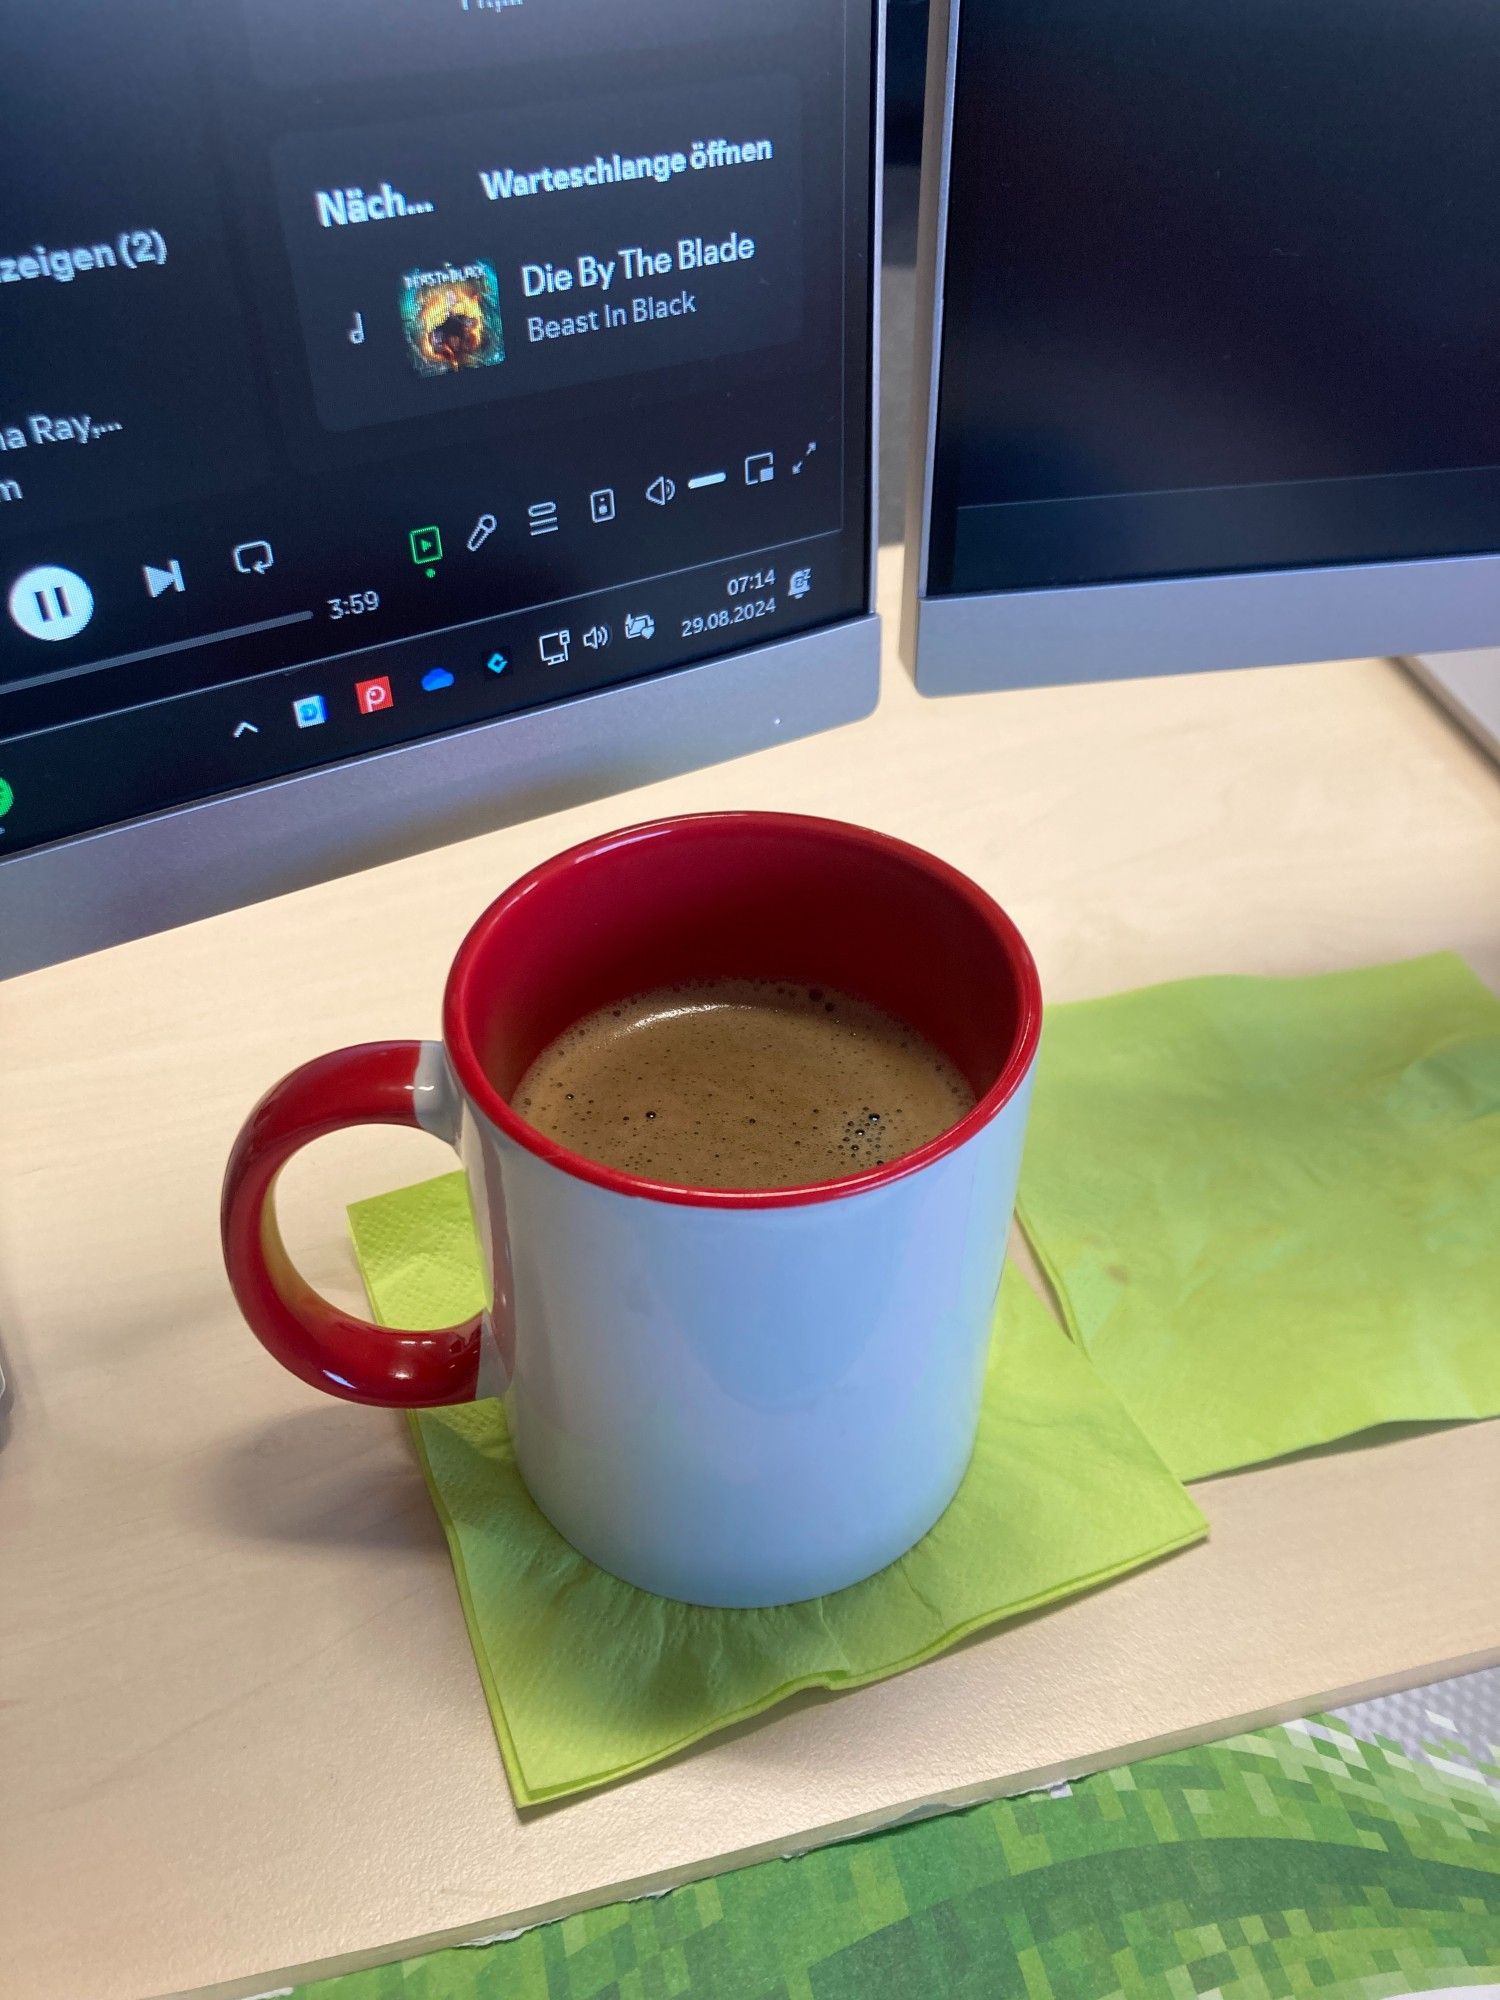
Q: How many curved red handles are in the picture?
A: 1